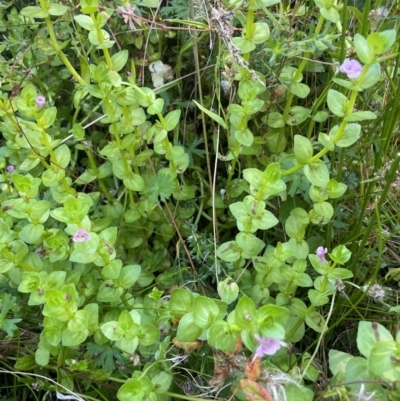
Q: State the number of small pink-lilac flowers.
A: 6